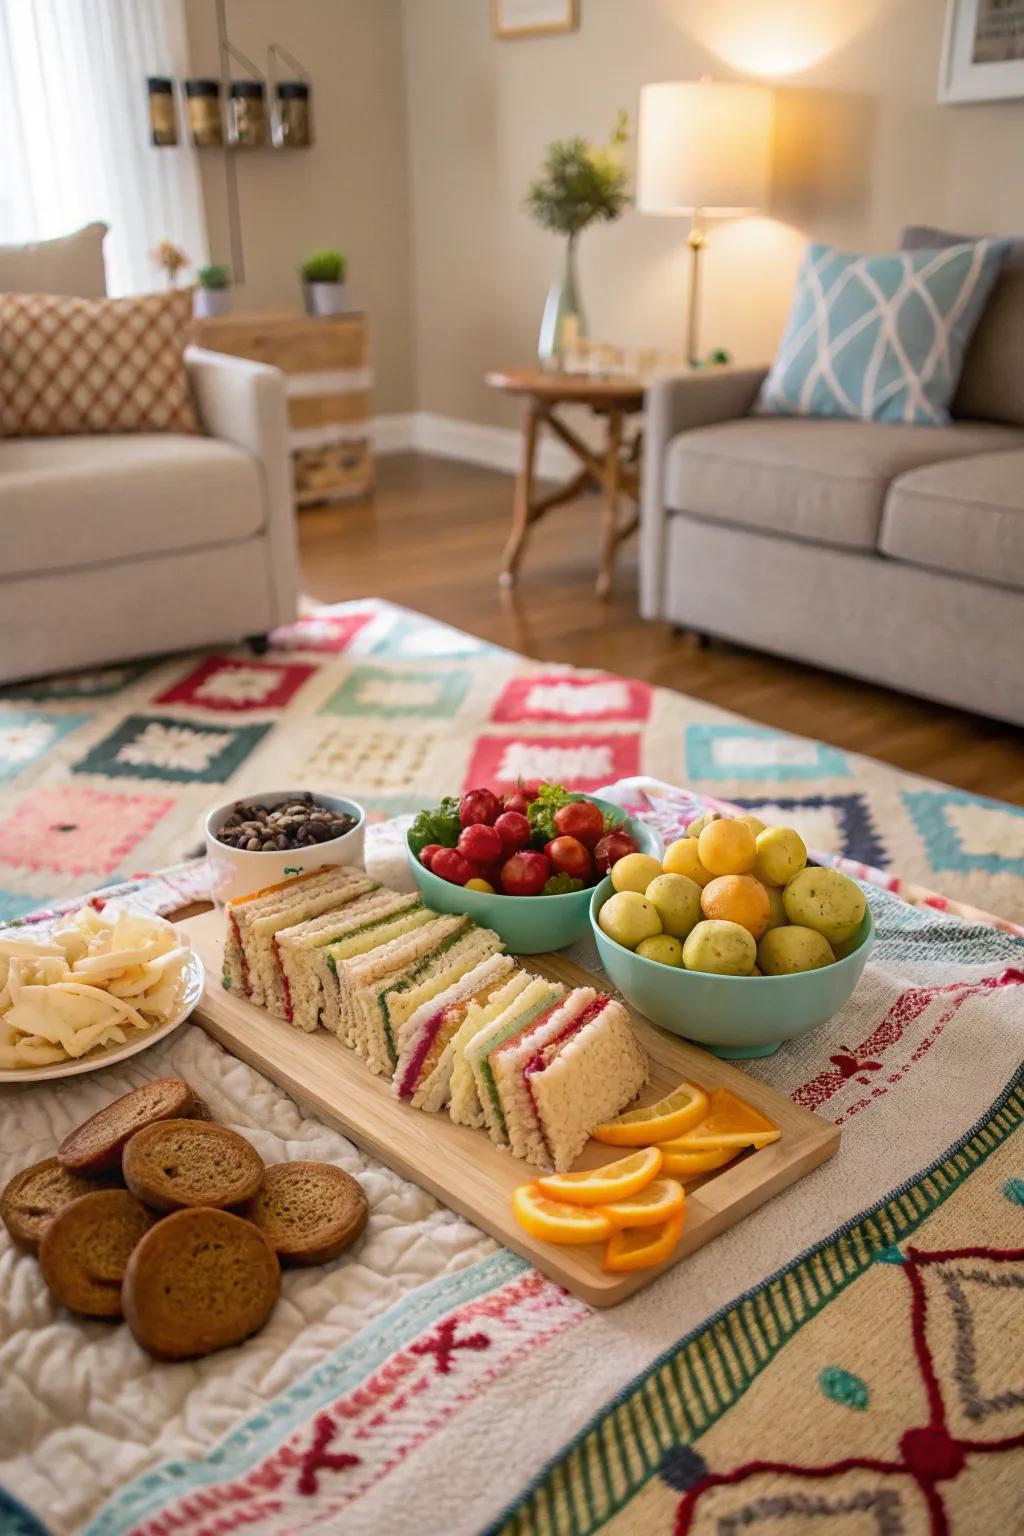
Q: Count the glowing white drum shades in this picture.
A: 1